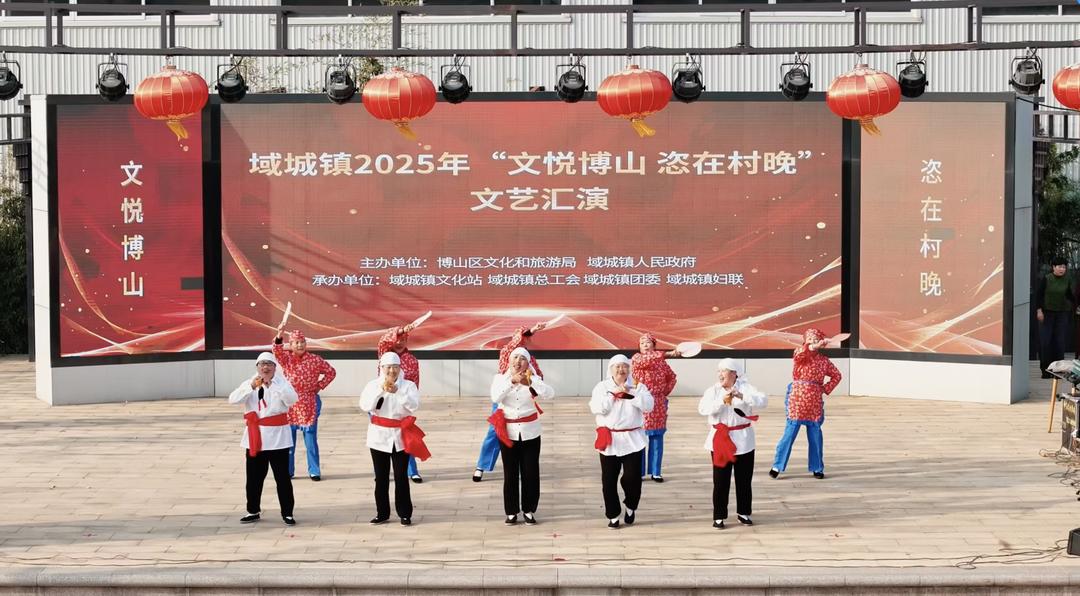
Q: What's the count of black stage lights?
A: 10